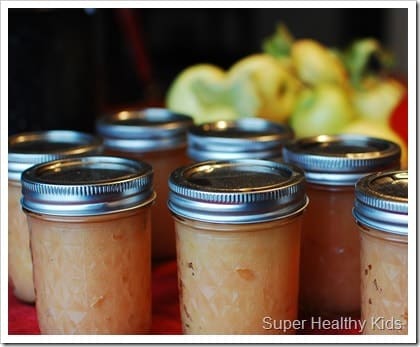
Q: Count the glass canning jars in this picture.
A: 7